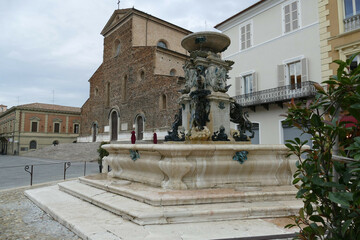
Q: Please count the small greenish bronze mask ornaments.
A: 2